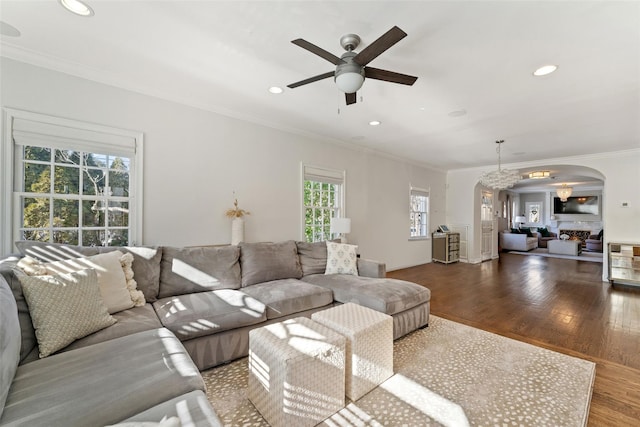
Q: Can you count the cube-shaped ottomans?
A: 2